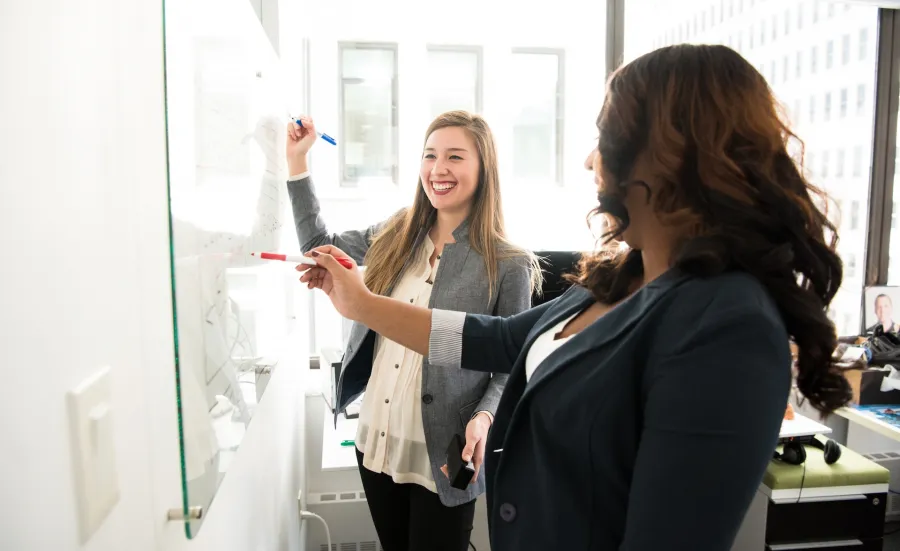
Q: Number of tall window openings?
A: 3